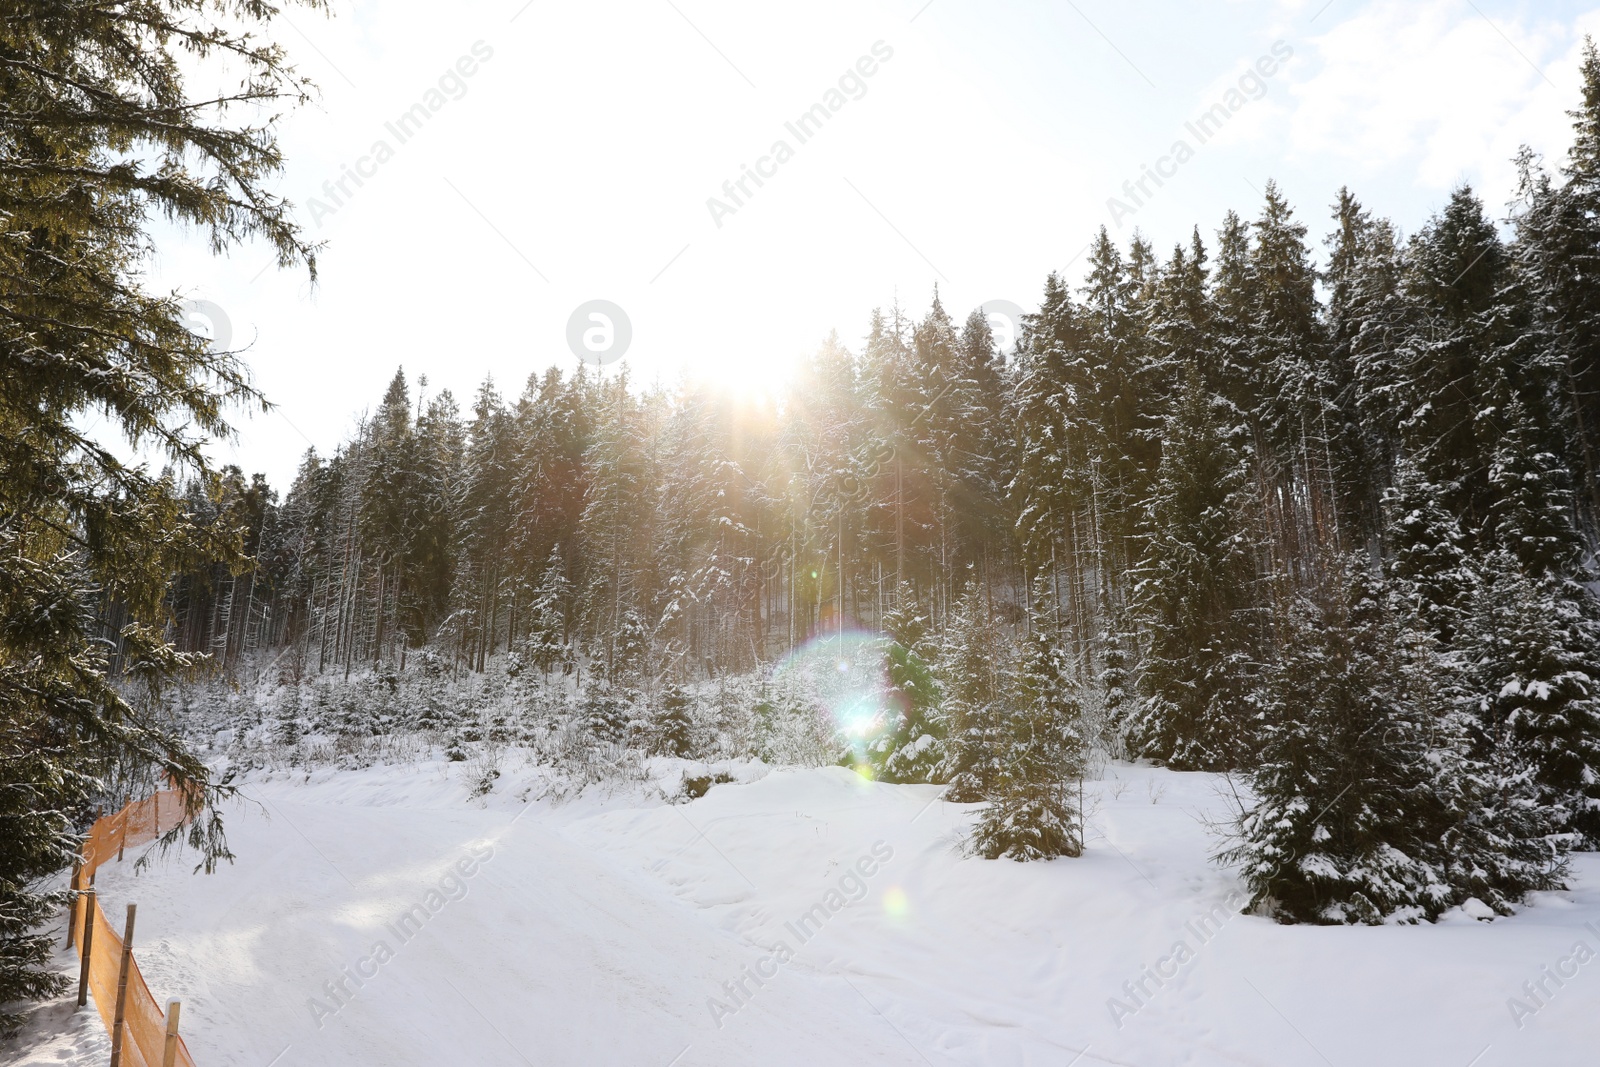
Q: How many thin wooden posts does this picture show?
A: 7